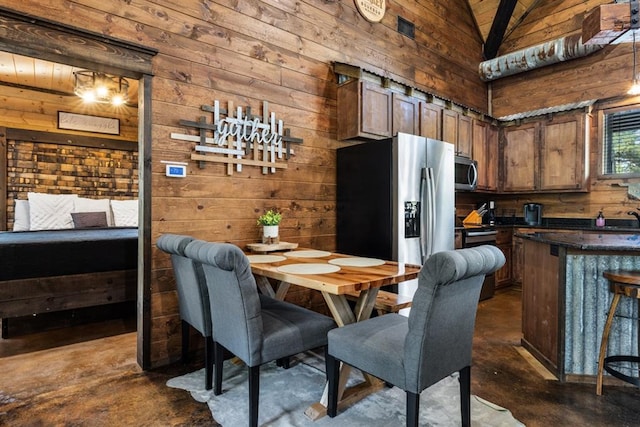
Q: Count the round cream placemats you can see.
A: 4